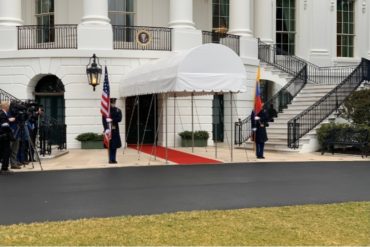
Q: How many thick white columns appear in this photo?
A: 4